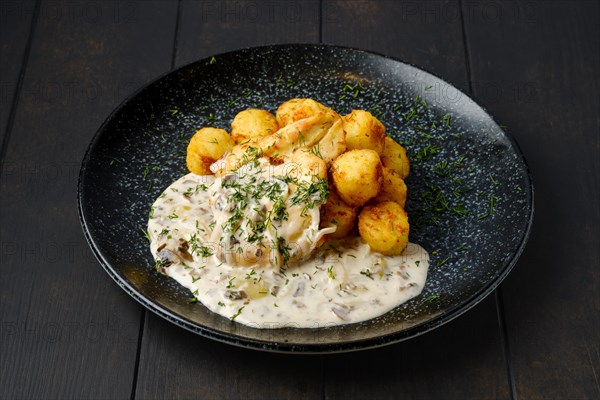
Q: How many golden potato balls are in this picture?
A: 9